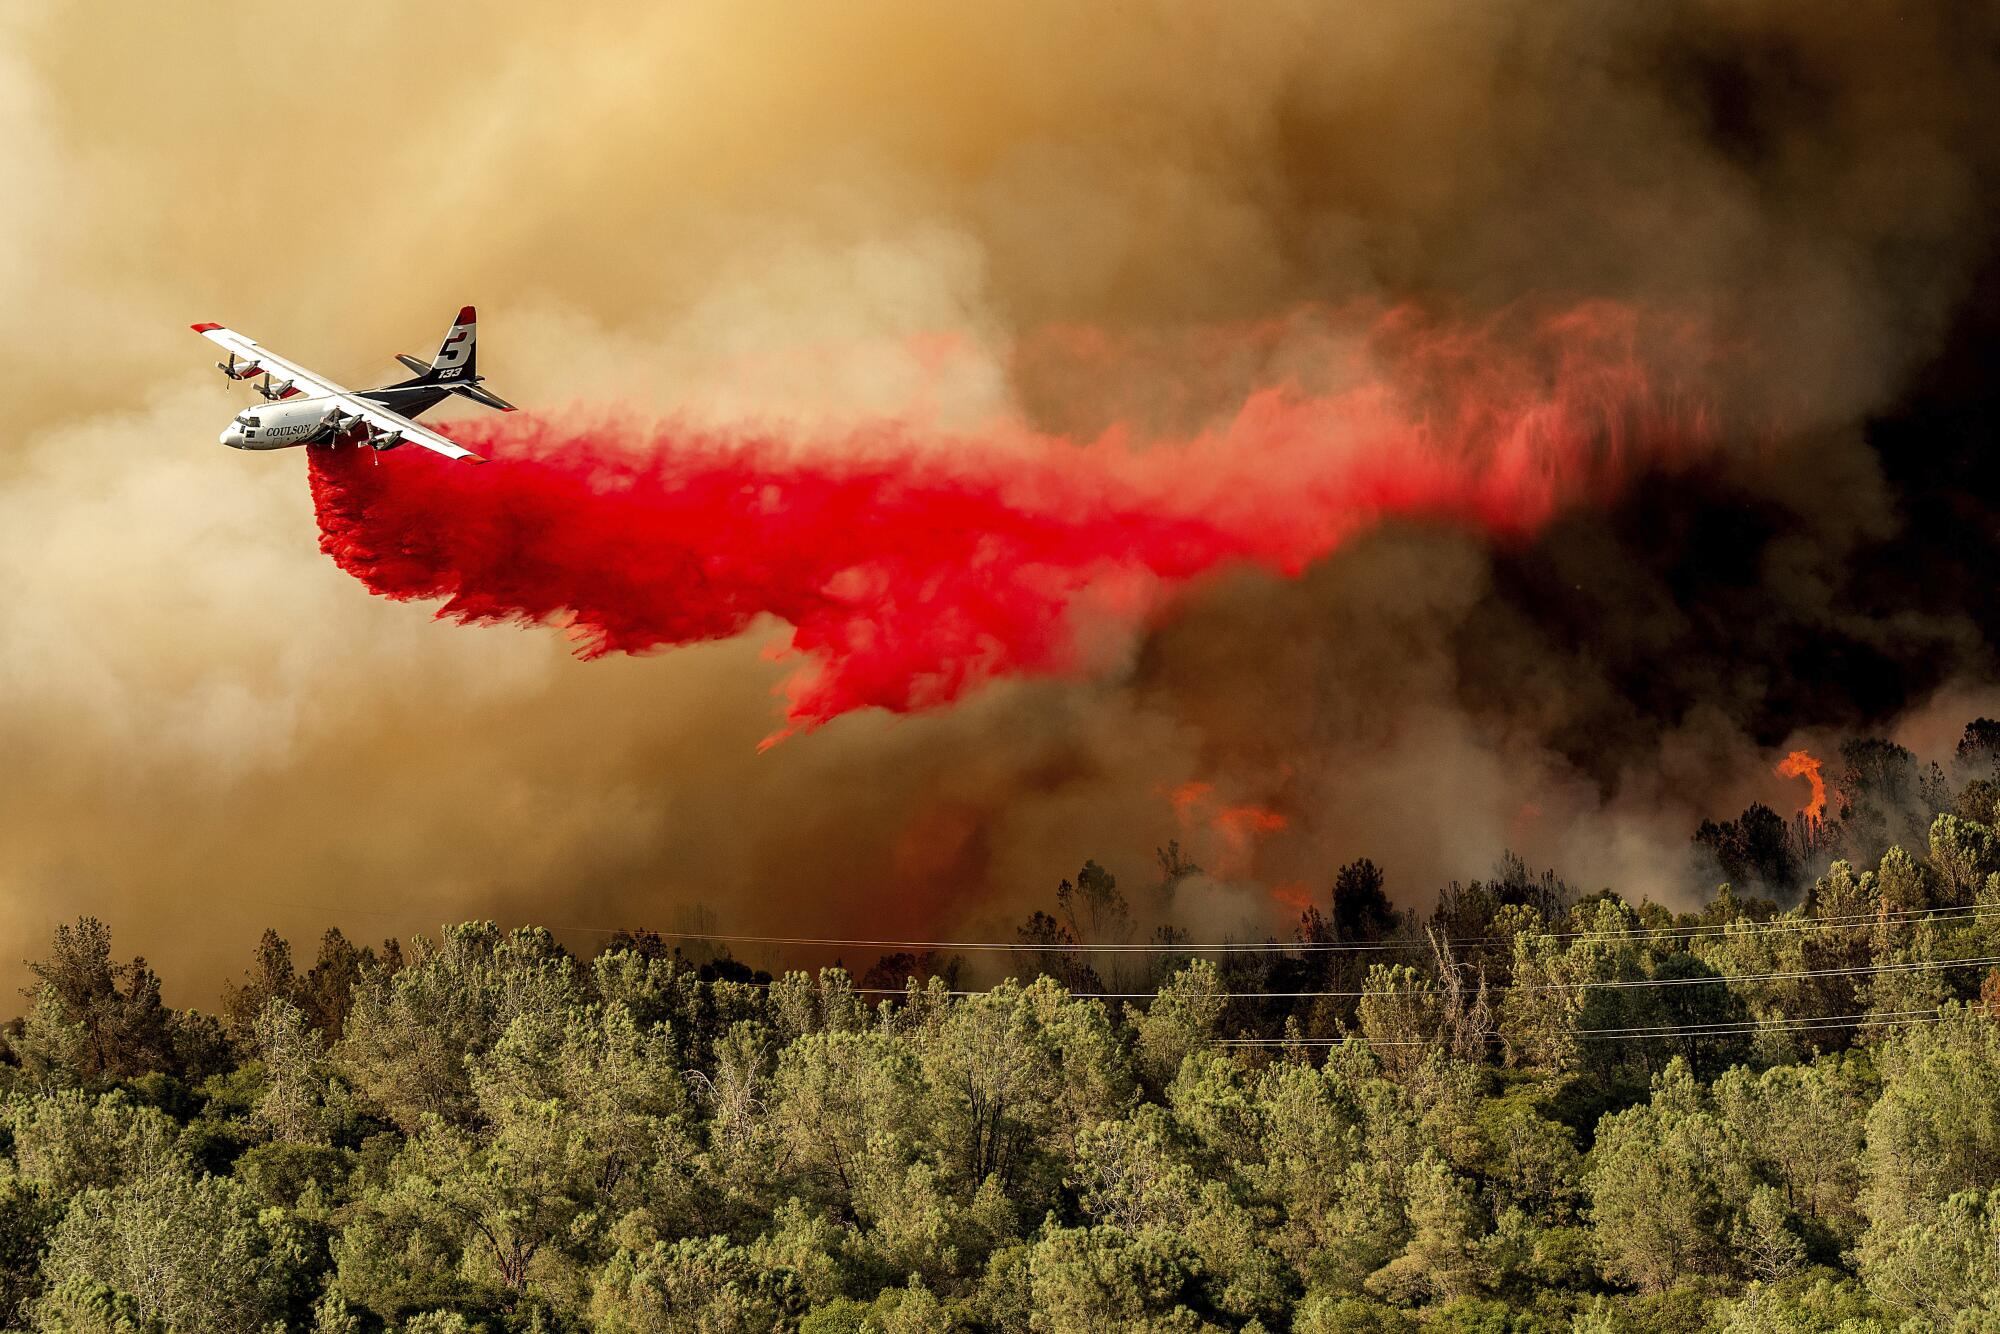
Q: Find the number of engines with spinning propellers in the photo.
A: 4